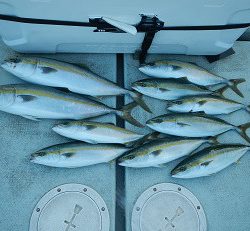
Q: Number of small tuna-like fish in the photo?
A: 8